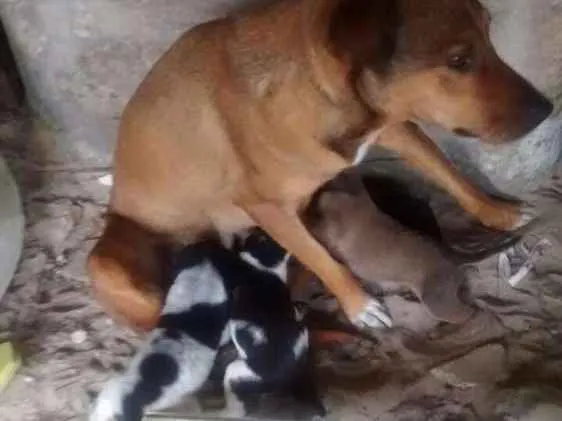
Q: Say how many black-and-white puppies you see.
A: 2